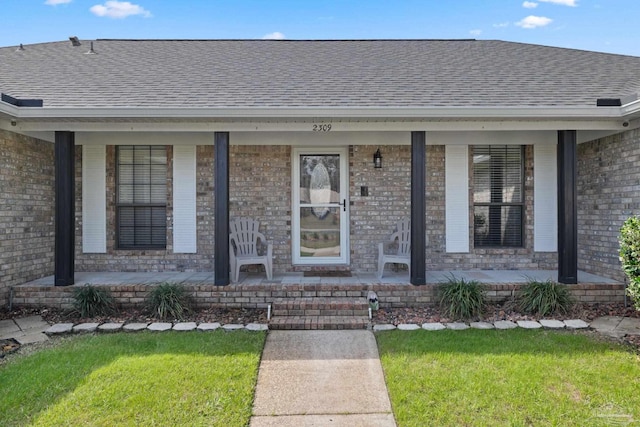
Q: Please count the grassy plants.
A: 4